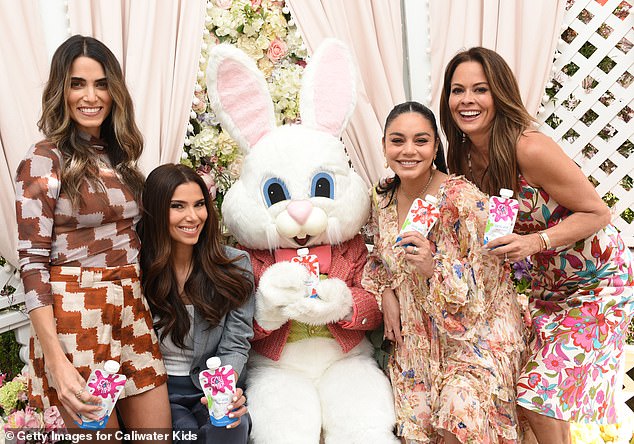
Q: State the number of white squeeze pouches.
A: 5